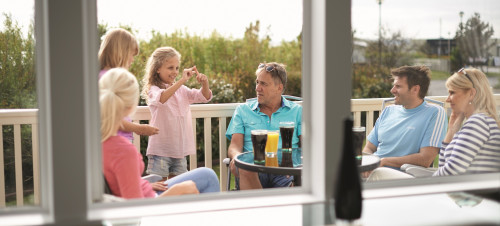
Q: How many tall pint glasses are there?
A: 3